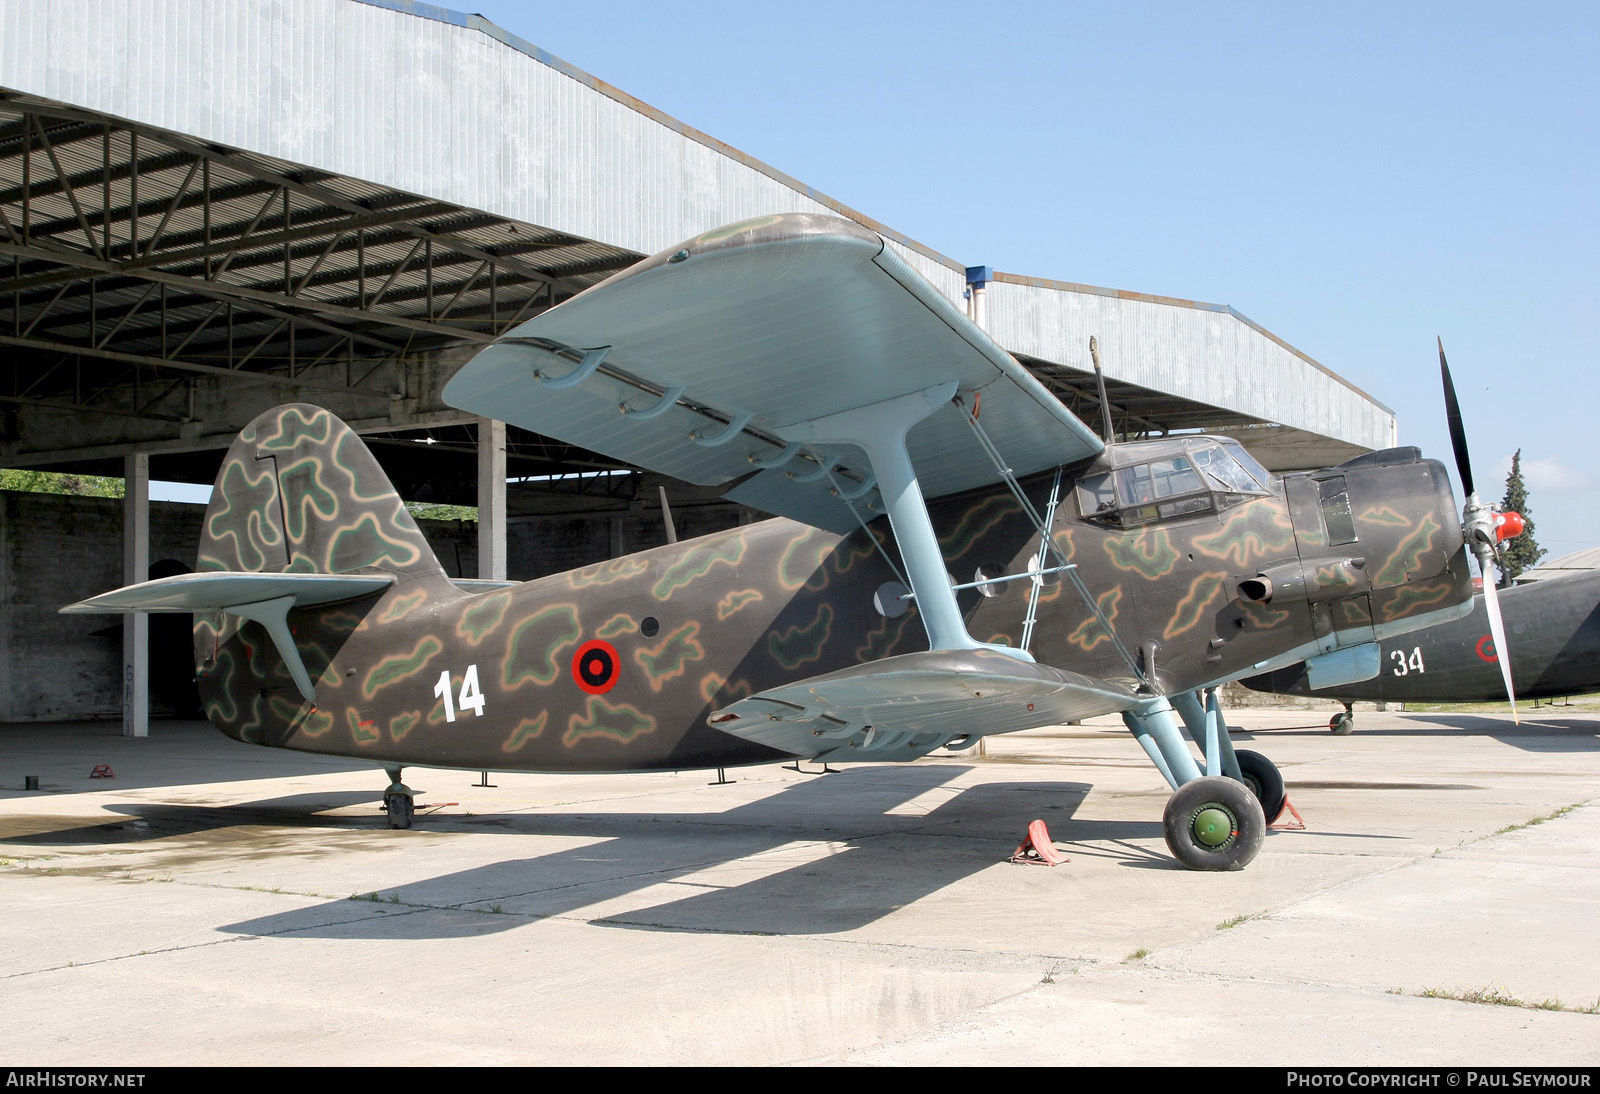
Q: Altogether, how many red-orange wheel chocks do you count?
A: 3